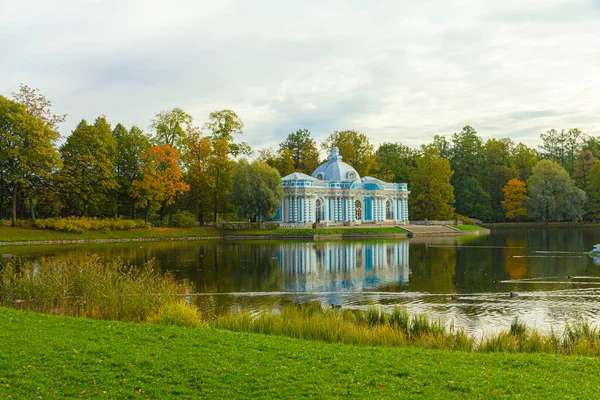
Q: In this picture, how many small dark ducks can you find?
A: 5